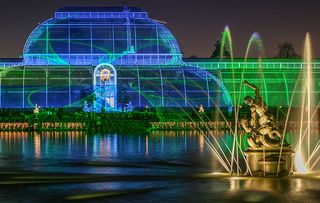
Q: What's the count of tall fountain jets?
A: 3